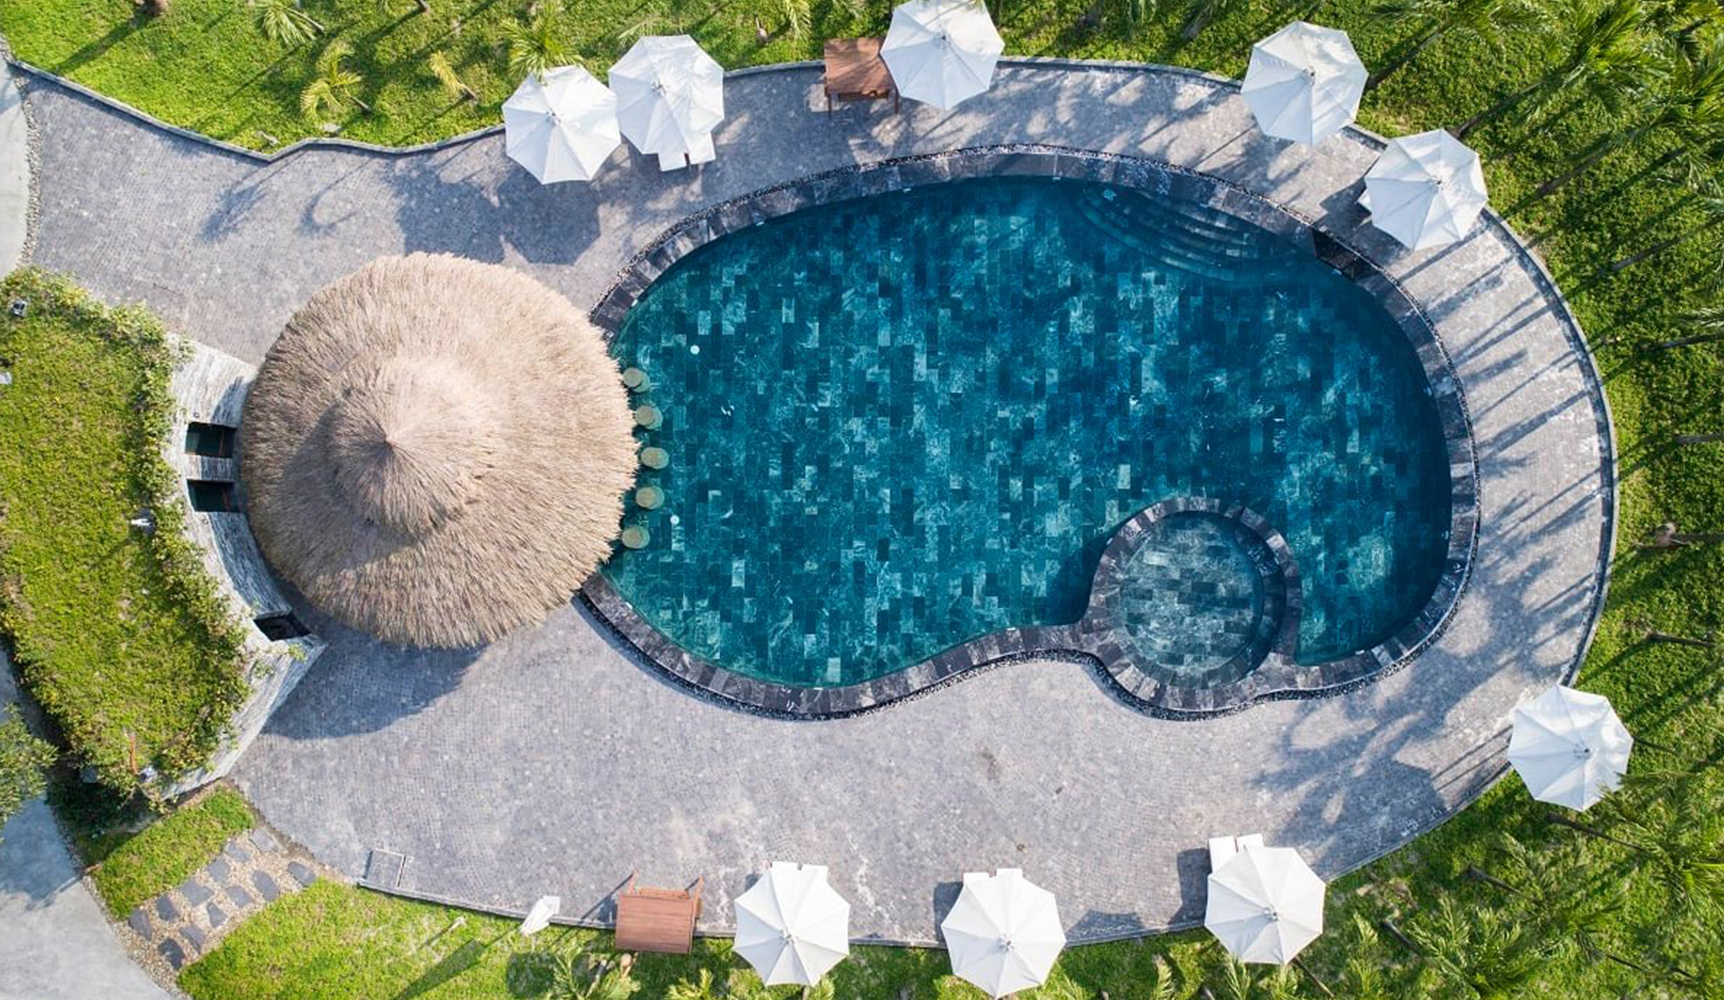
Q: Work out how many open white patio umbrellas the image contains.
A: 9